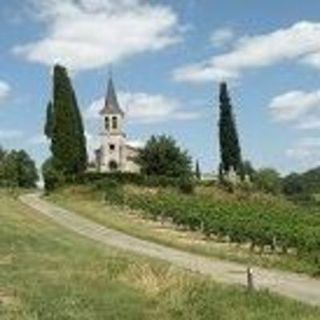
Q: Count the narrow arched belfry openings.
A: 2